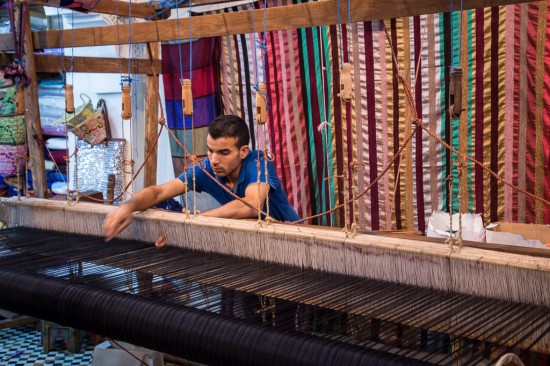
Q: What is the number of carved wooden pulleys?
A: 7